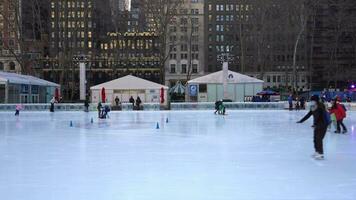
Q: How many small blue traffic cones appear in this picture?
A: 4